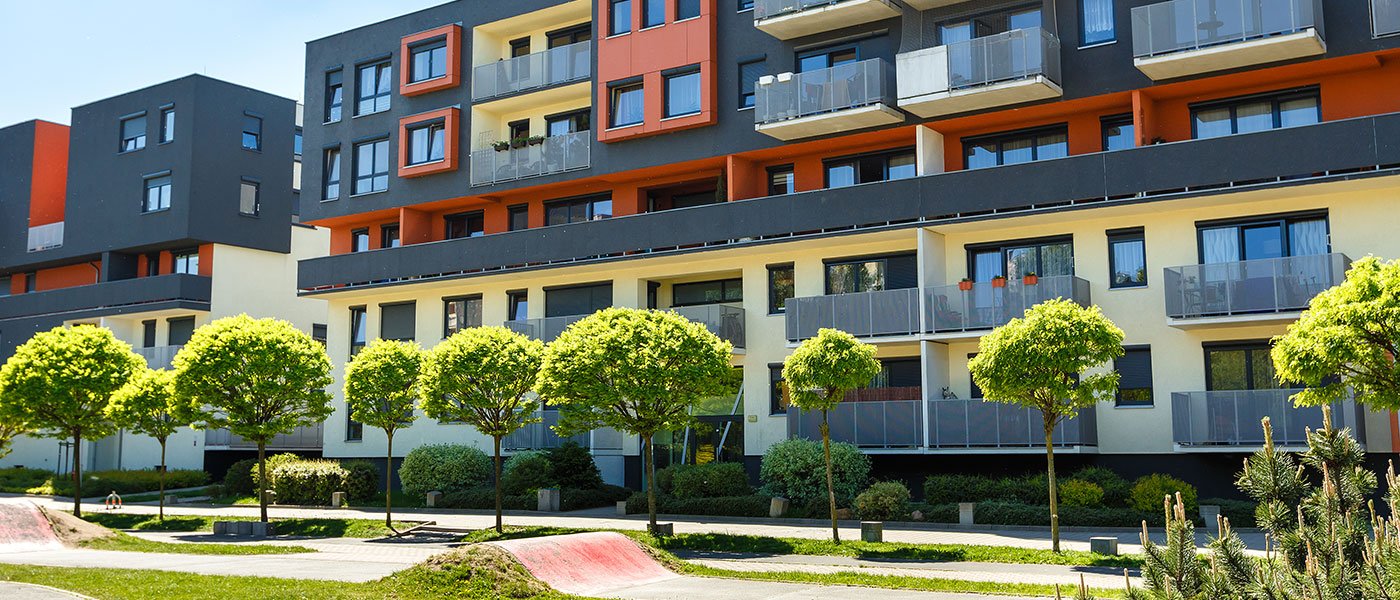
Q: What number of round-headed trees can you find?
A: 9